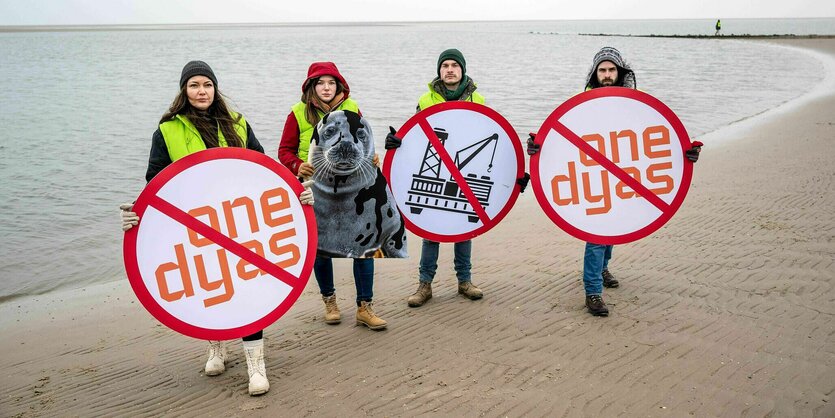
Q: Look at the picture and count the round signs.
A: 3